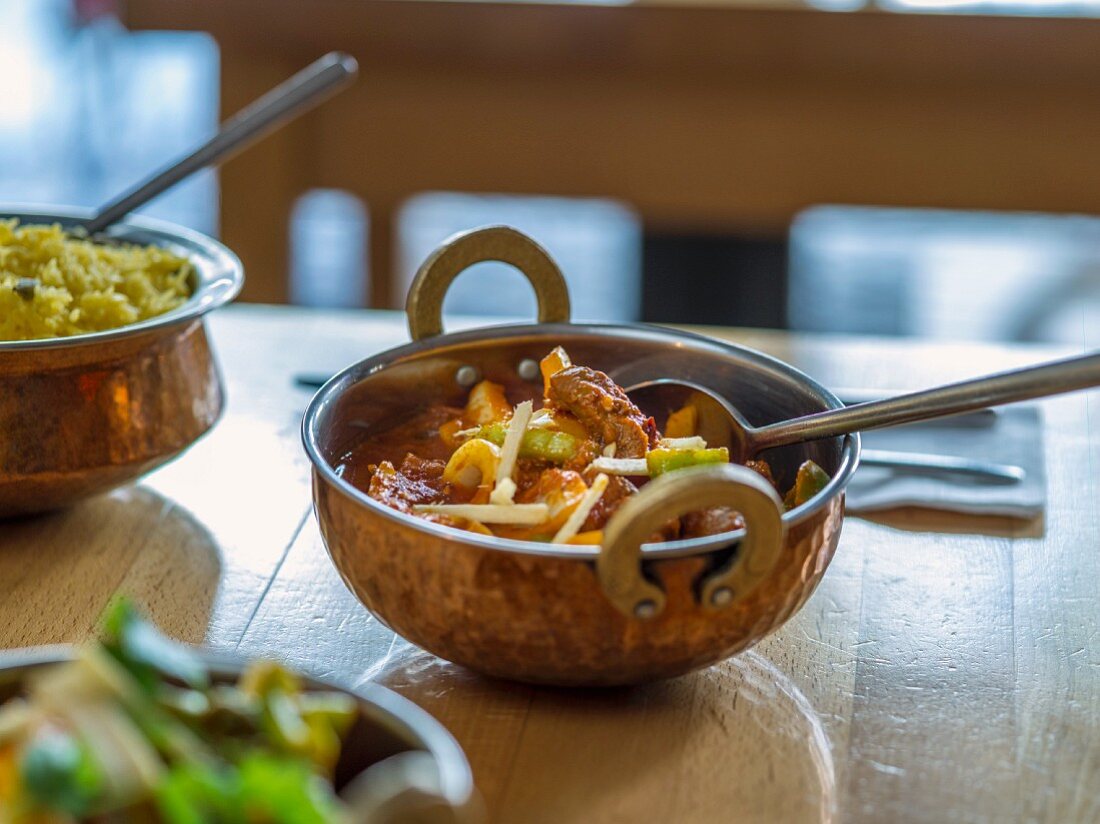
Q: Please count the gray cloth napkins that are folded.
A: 1